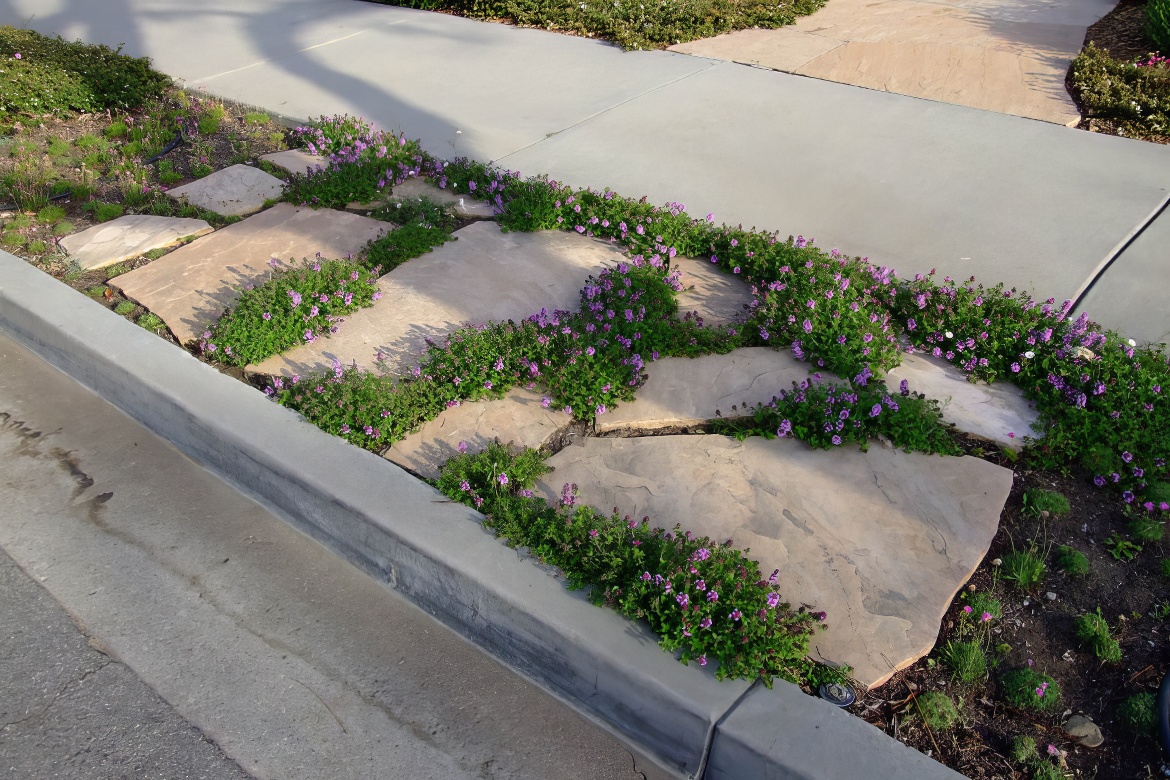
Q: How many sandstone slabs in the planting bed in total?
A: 11